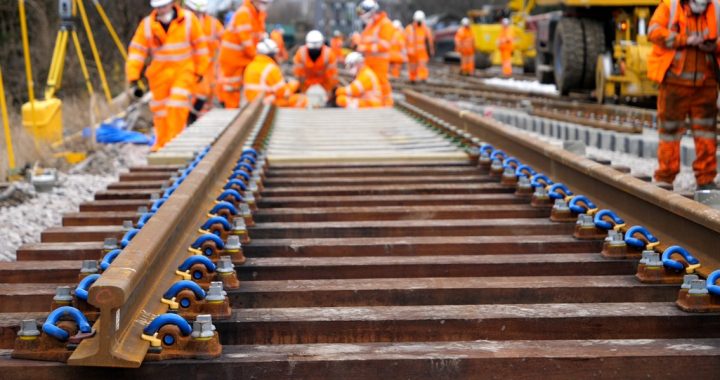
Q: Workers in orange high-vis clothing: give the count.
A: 14